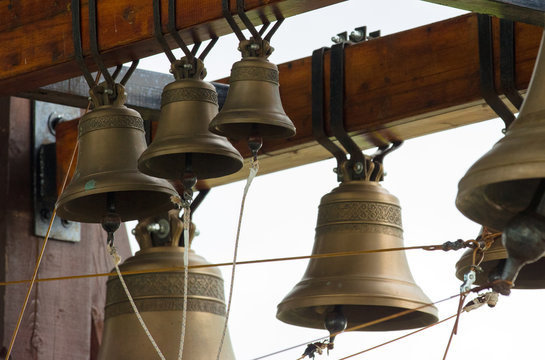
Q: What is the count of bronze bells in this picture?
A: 7